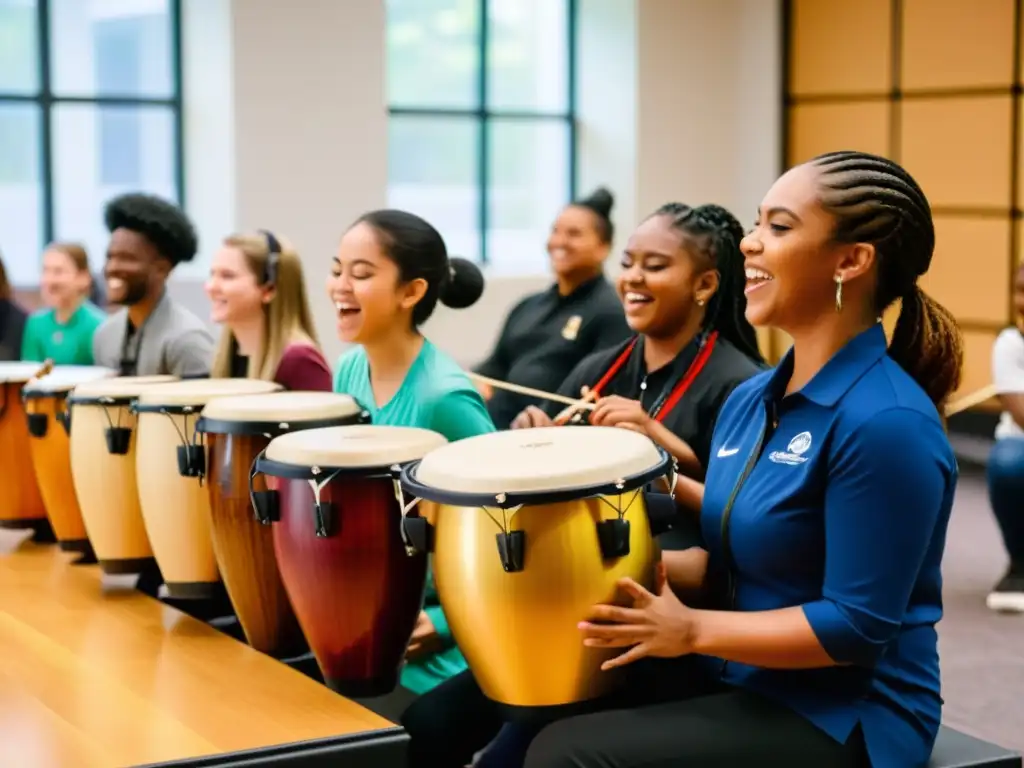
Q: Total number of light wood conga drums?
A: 2